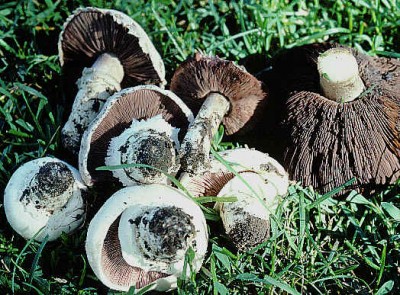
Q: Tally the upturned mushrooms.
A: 7